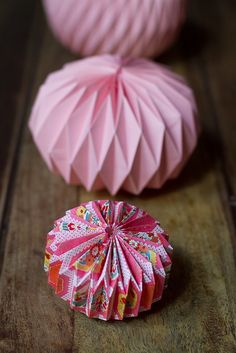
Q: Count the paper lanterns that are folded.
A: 3